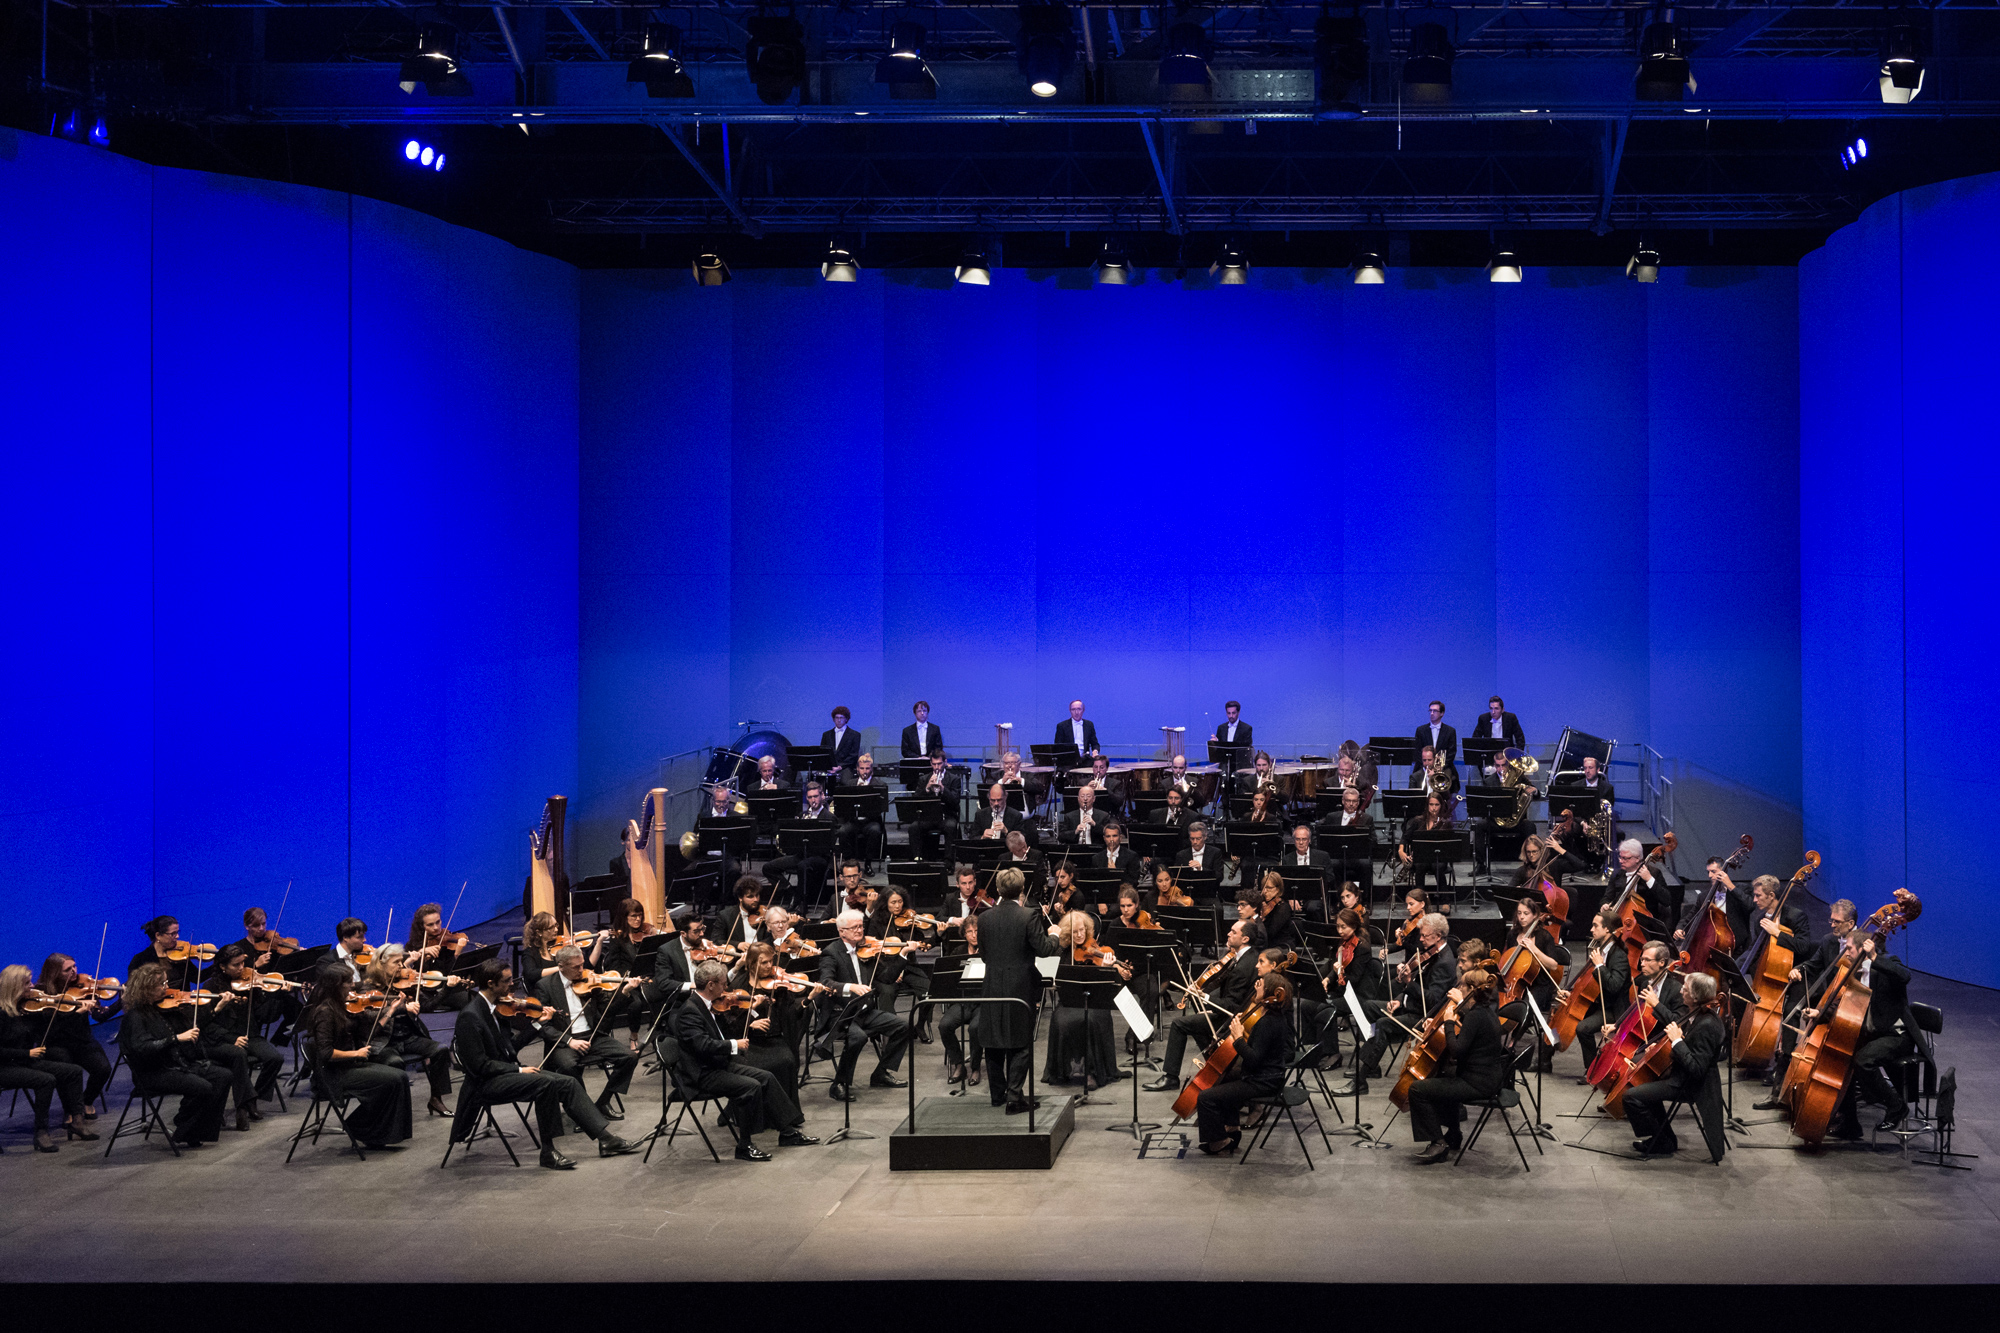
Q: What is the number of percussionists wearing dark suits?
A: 6